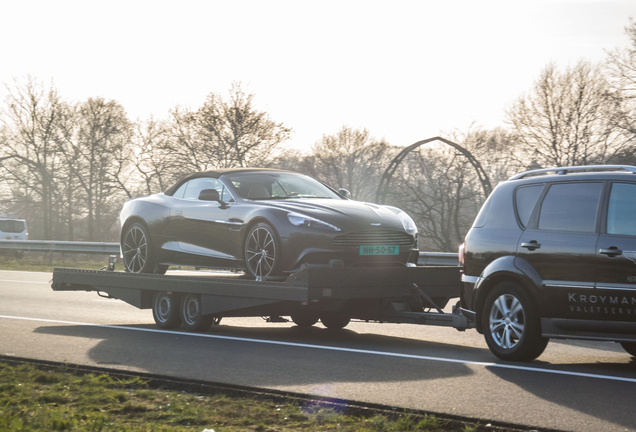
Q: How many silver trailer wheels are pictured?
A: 2